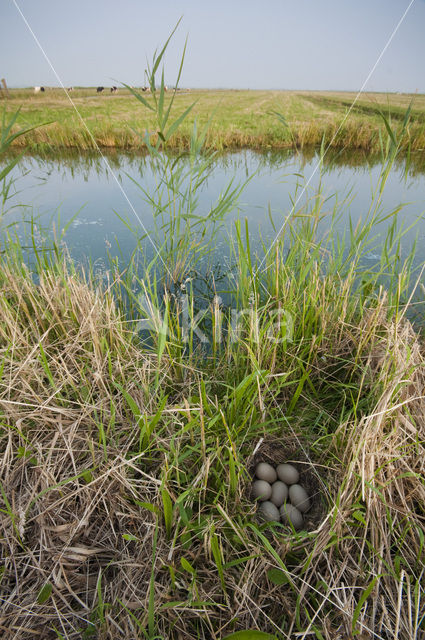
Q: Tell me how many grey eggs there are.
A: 7